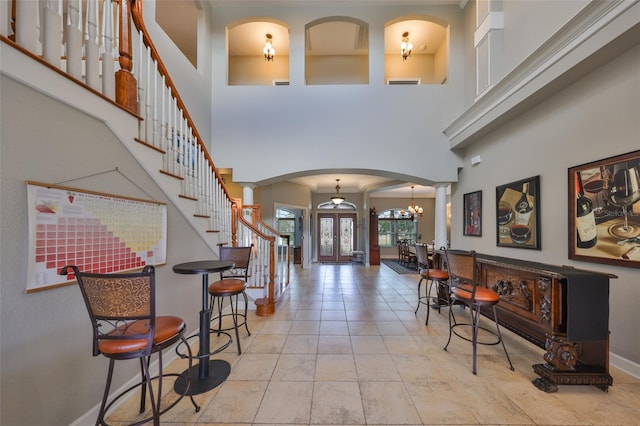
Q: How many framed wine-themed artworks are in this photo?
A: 3